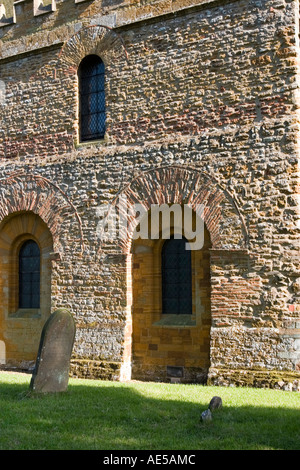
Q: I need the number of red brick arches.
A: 3